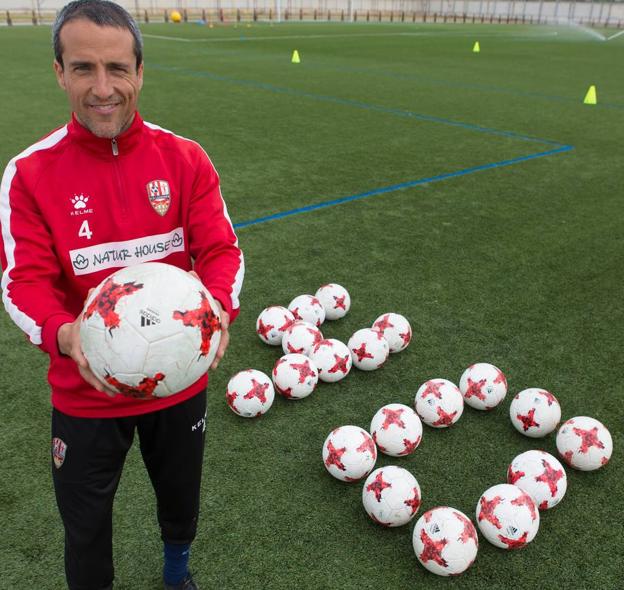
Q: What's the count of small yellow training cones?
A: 3